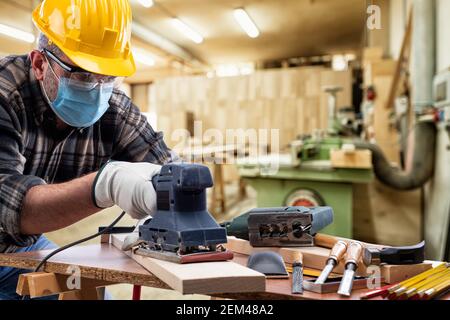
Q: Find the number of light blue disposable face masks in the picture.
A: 1